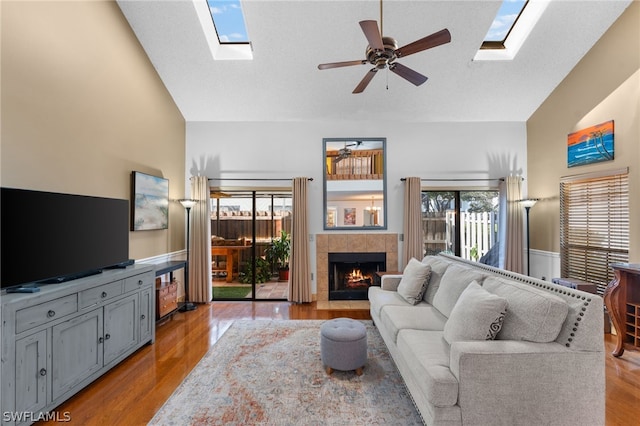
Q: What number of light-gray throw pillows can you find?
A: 2